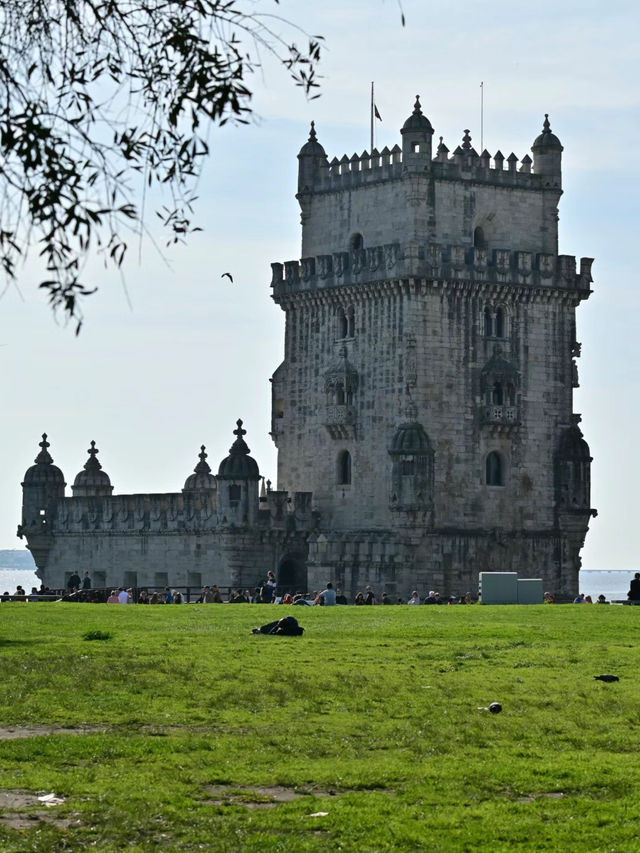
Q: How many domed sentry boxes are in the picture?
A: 9